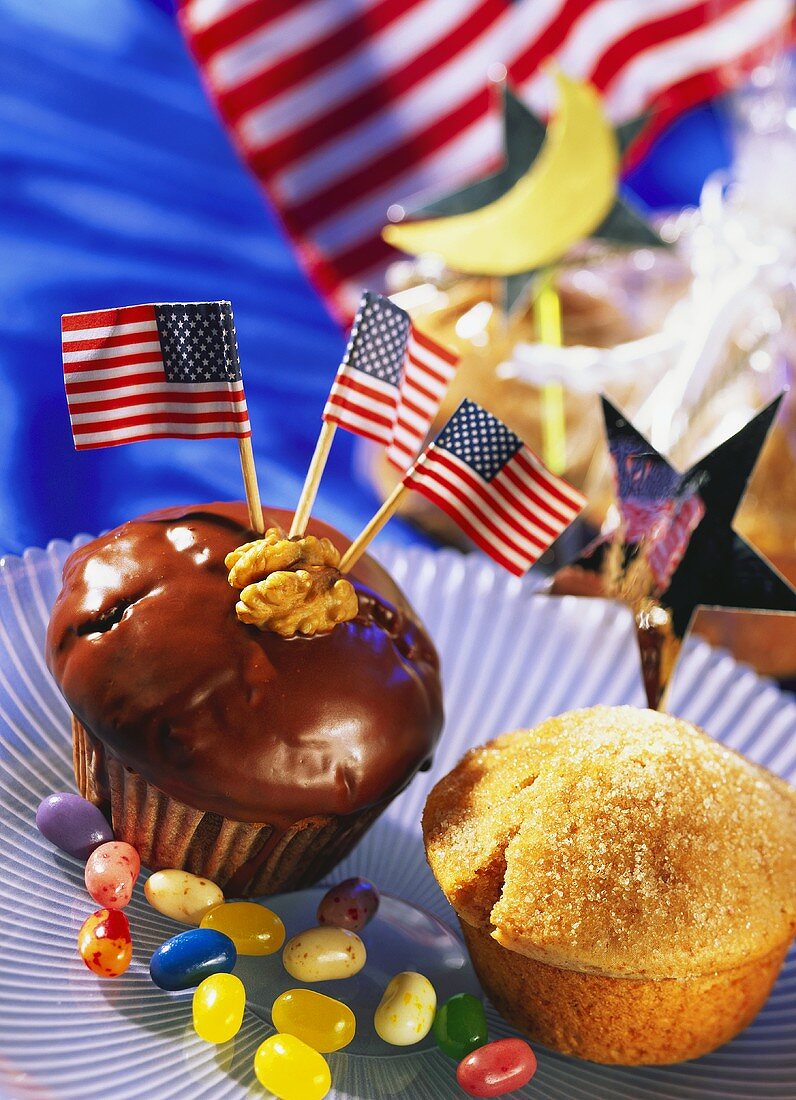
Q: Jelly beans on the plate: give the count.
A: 14